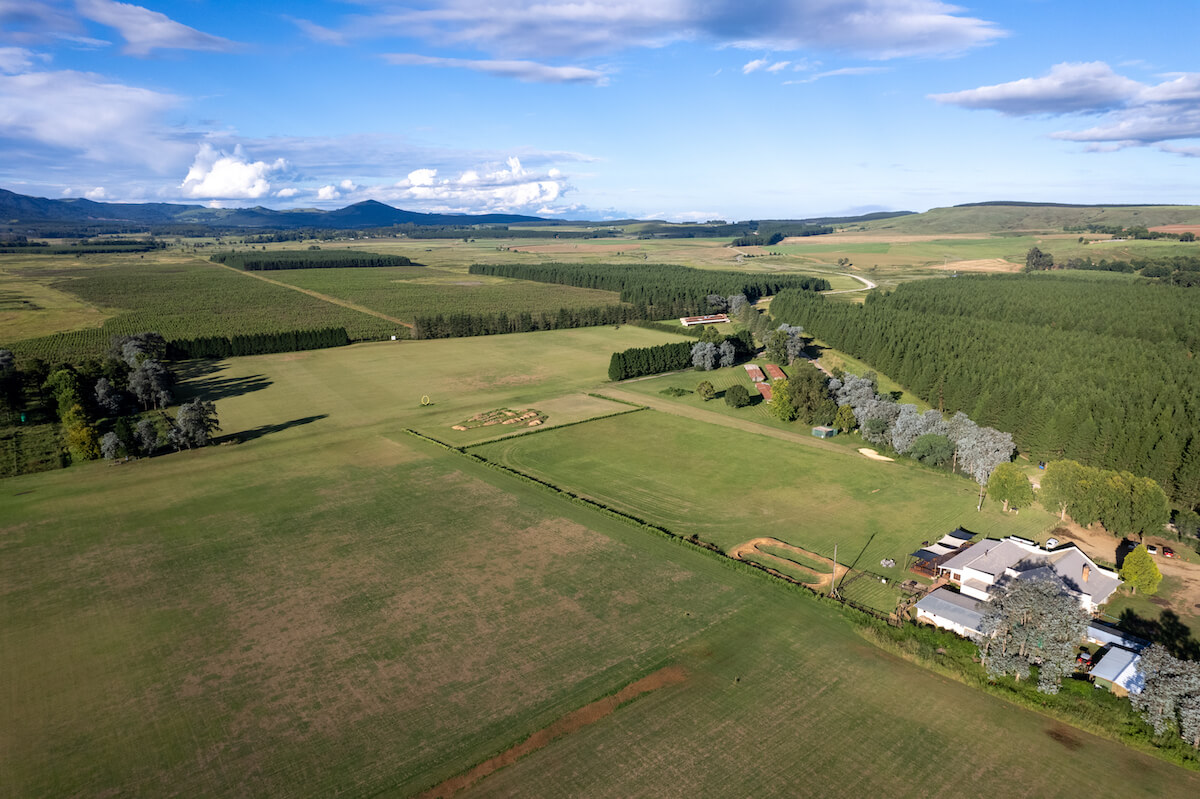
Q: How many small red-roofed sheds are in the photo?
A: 3